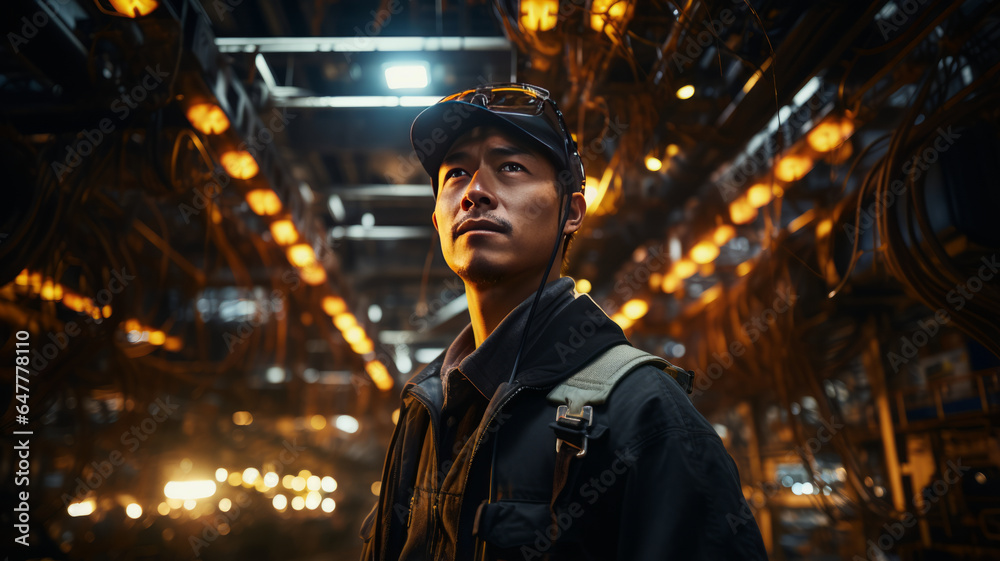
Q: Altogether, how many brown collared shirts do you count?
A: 1